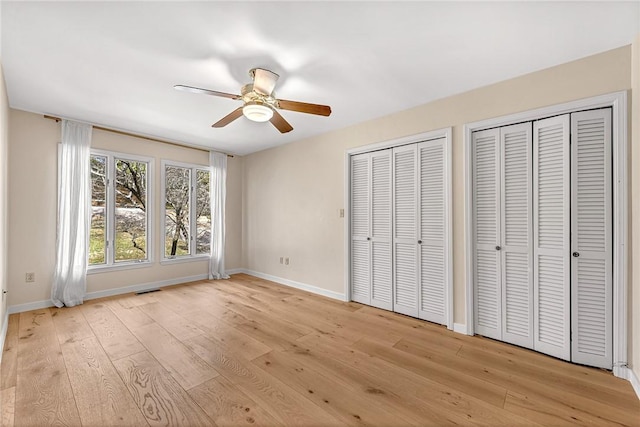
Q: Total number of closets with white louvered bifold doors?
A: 2